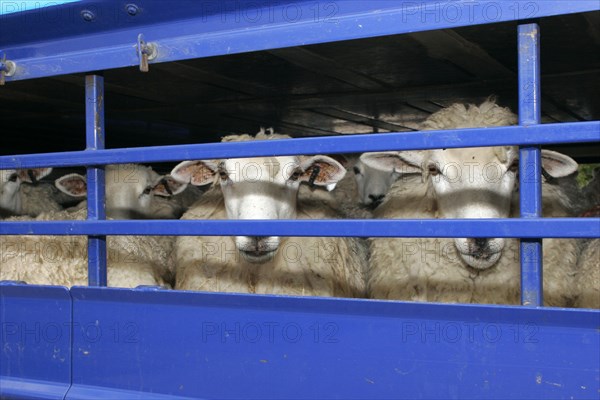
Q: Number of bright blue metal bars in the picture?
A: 4